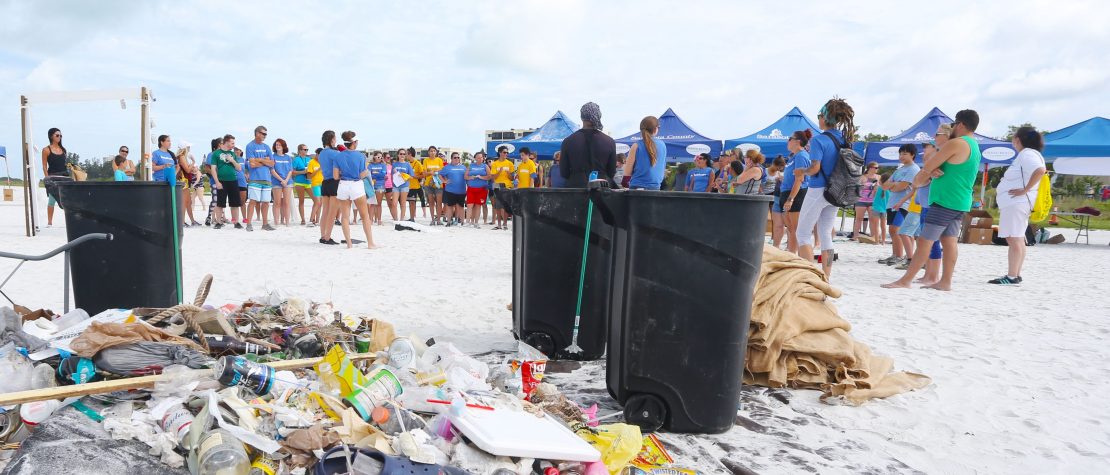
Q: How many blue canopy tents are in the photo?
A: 5